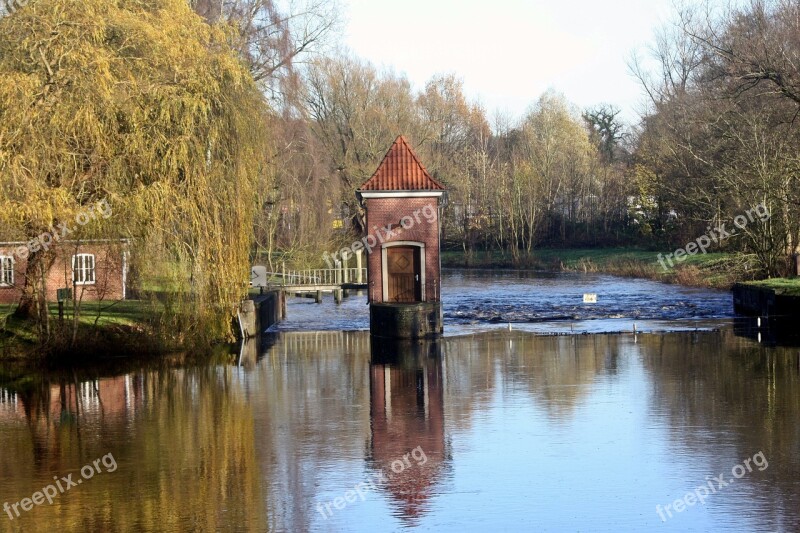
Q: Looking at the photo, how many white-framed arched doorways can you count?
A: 1